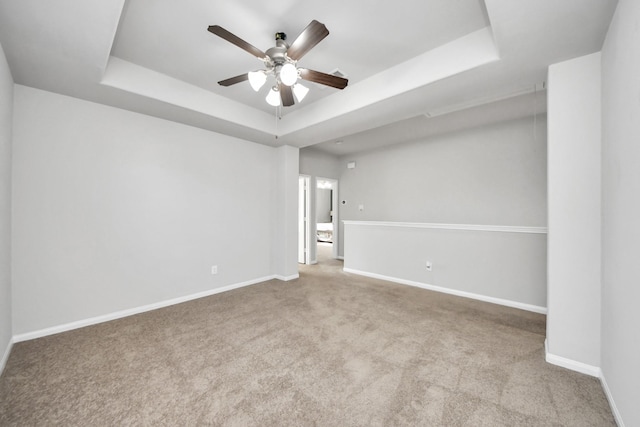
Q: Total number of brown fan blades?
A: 5